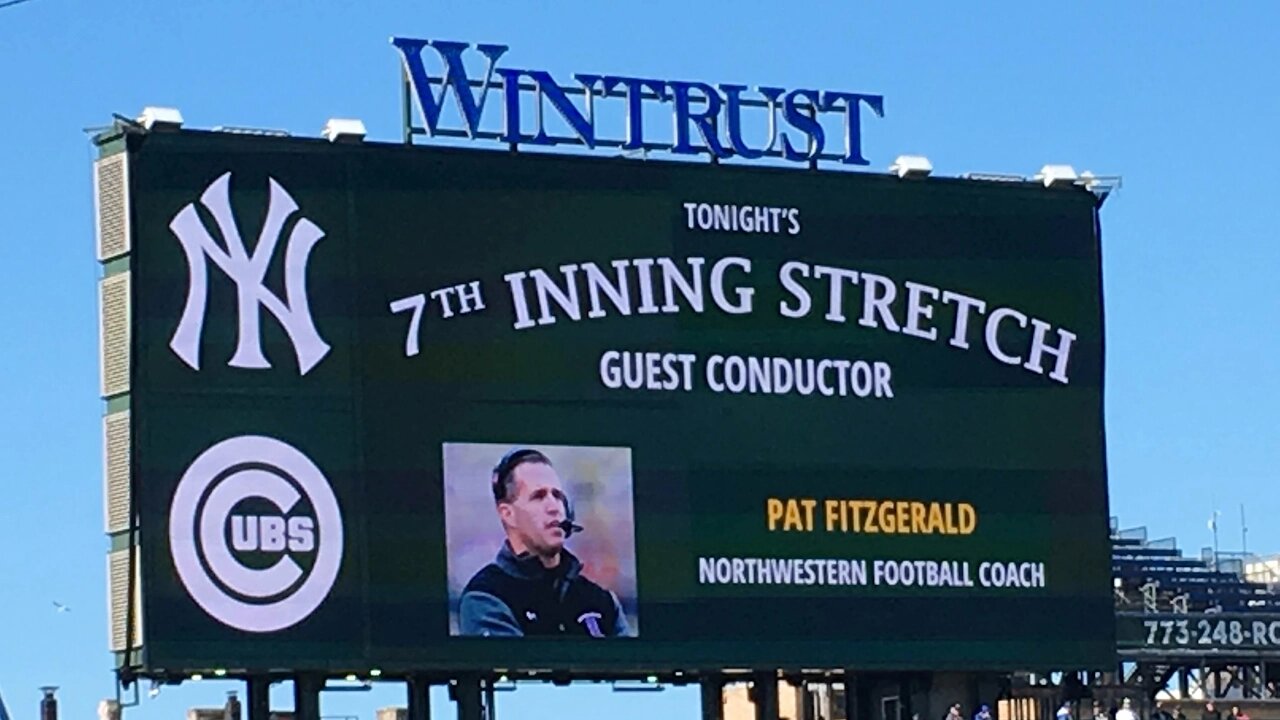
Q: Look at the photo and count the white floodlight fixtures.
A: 4